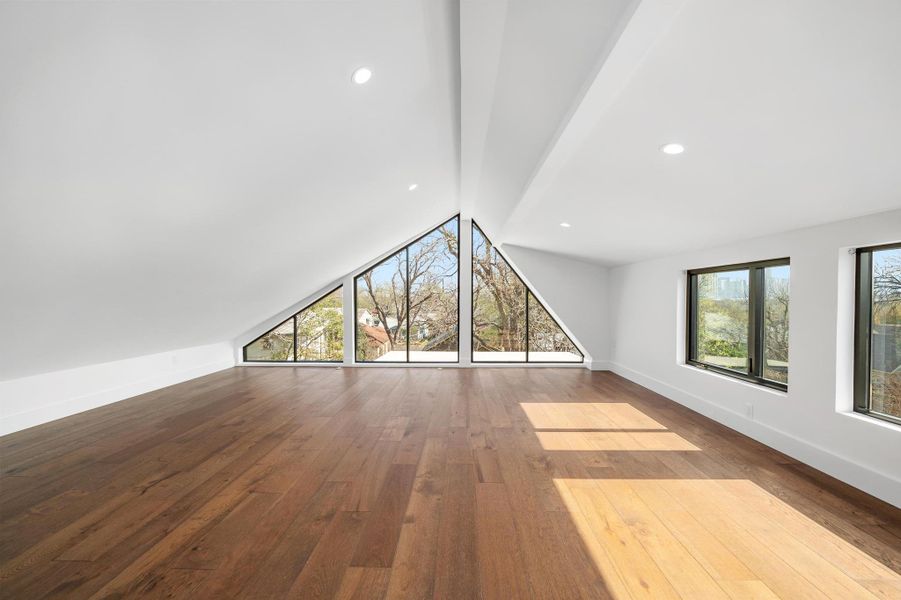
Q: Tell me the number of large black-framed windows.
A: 5